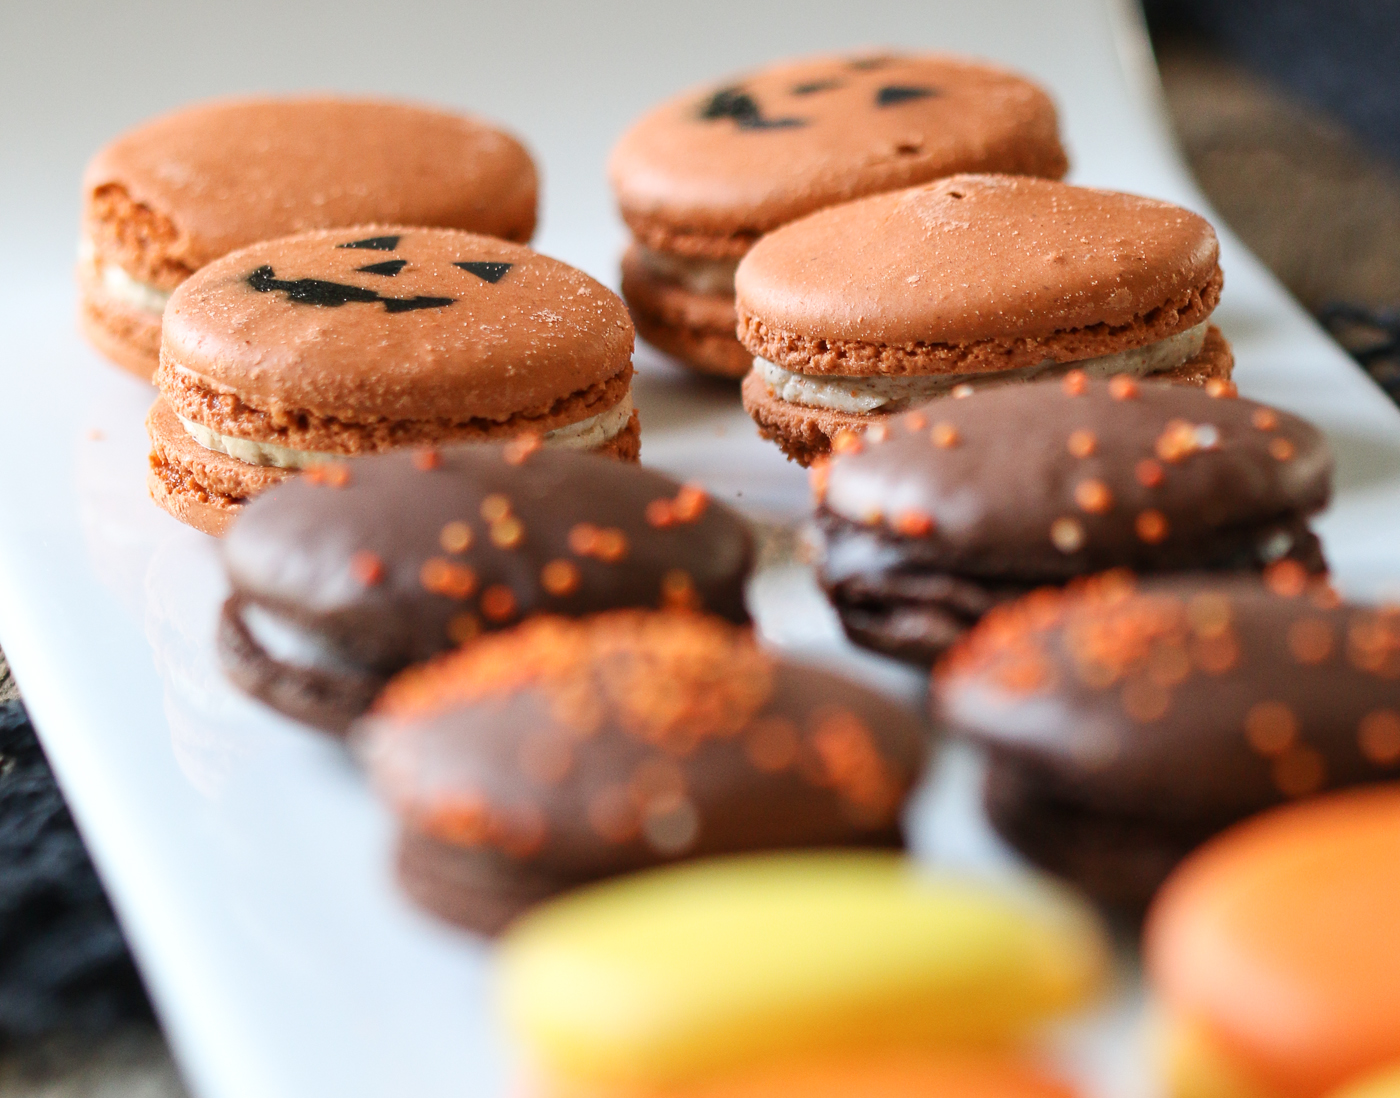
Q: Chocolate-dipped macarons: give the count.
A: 4